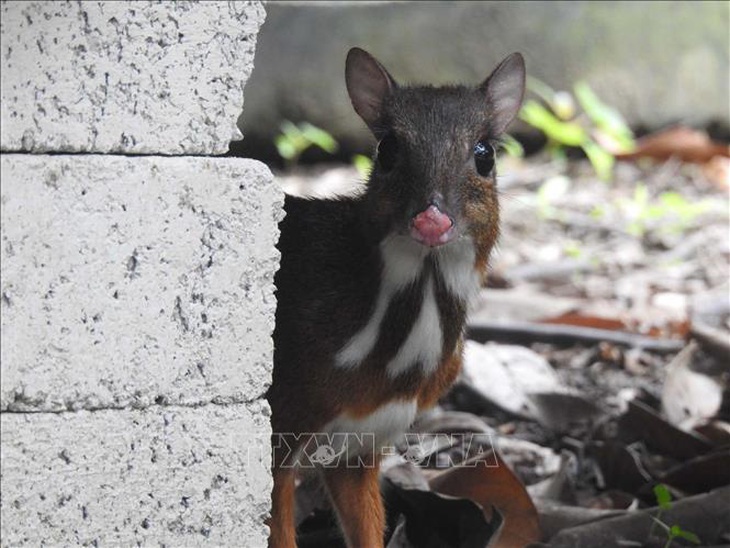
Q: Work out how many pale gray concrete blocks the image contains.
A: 3